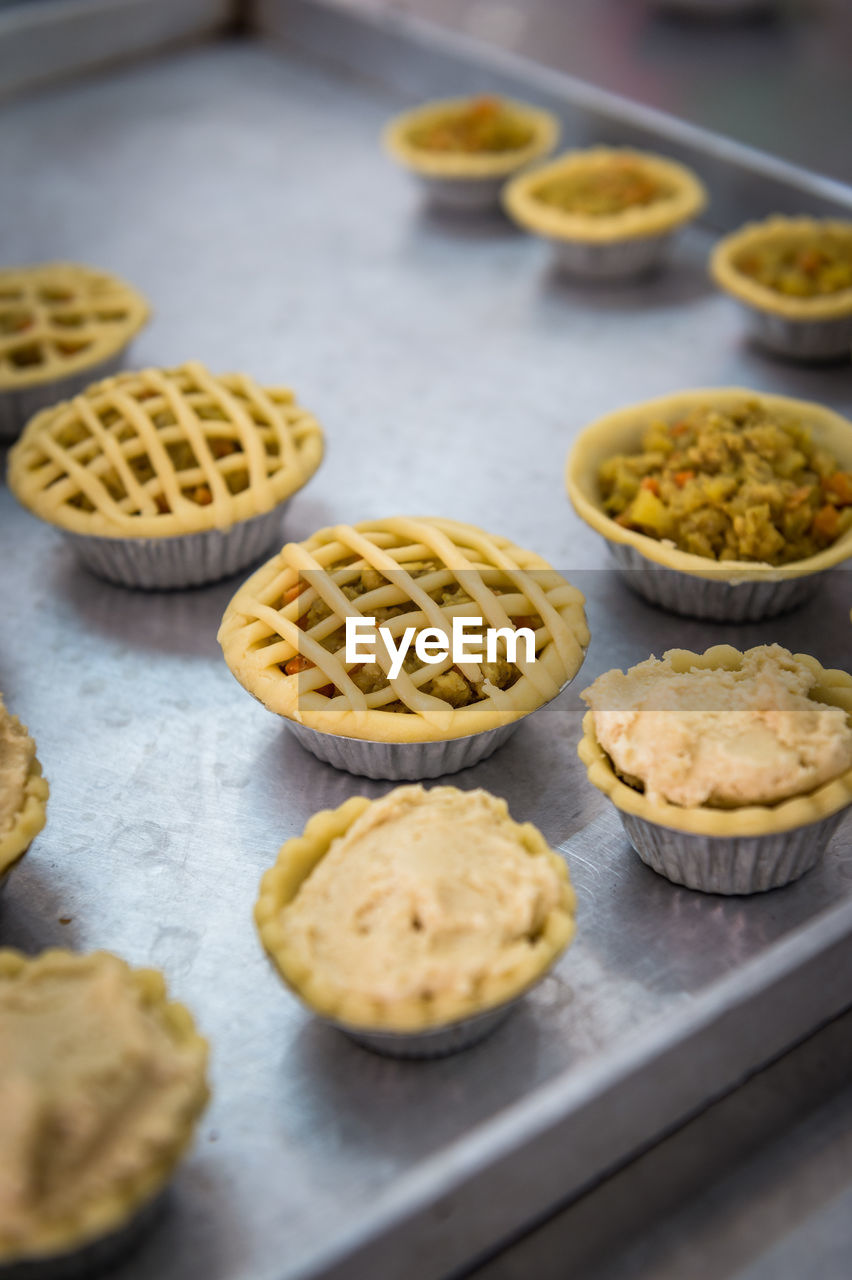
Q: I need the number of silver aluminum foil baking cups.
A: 11